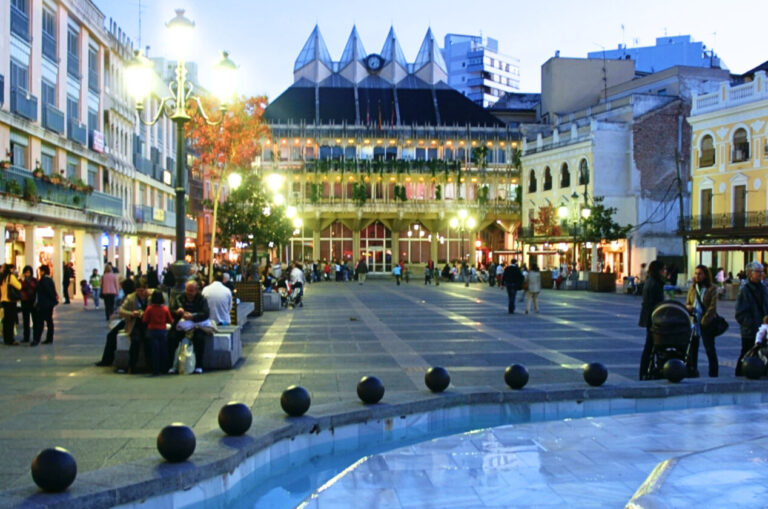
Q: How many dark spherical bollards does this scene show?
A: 10